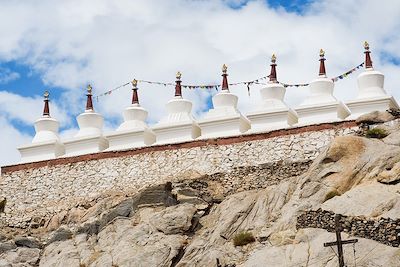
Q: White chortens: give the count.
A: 8